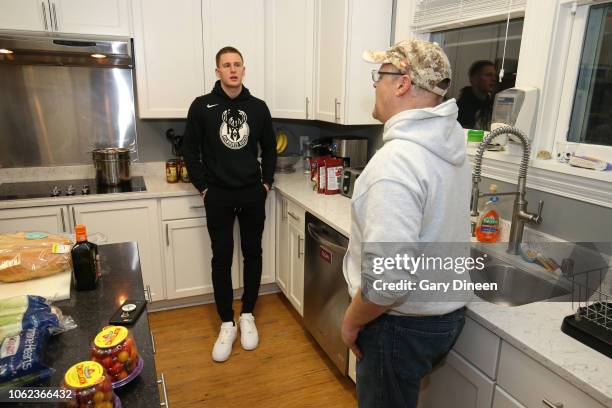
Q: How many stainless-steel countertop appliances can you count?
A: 2